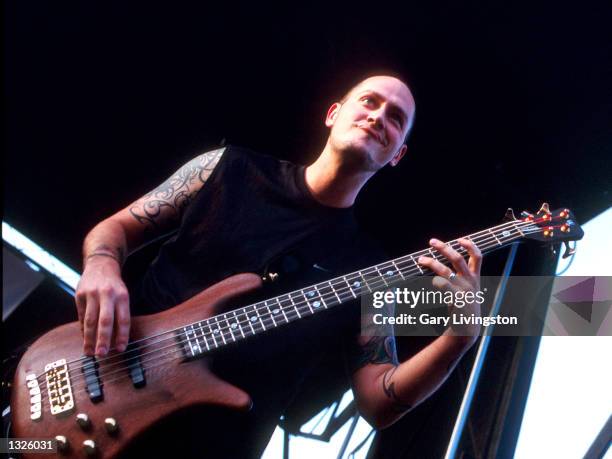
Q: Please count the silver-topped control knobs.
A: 4